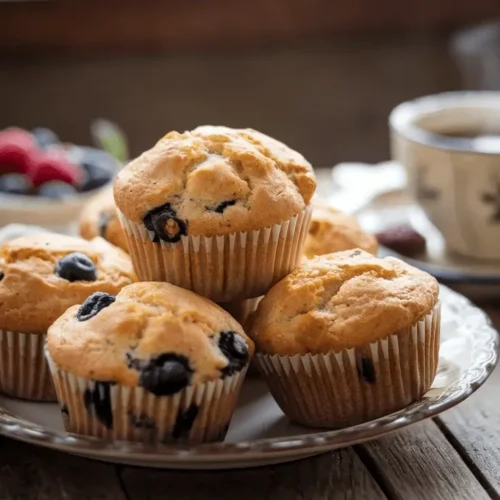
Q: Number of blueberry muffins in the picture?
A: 6